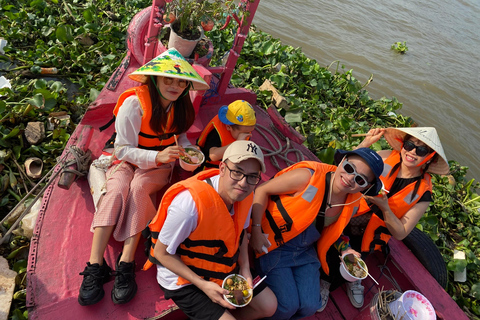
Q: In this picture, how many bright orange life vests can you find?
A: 5